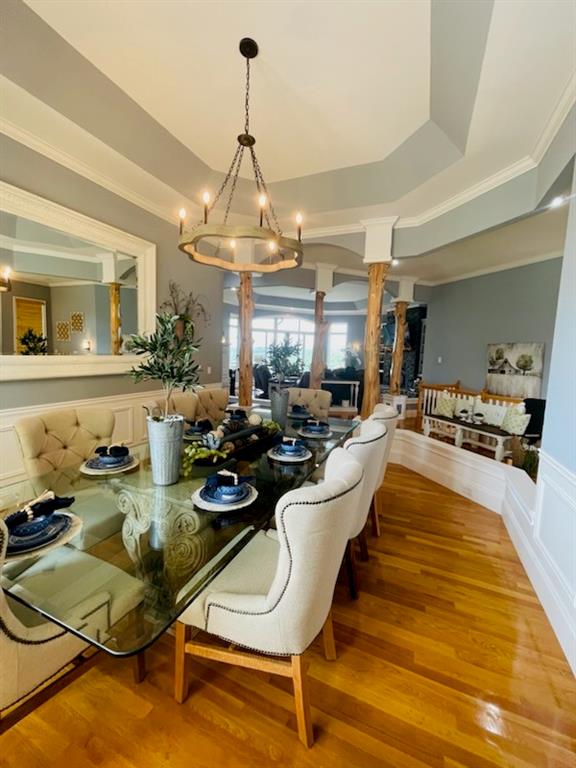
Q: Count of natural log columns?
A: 4